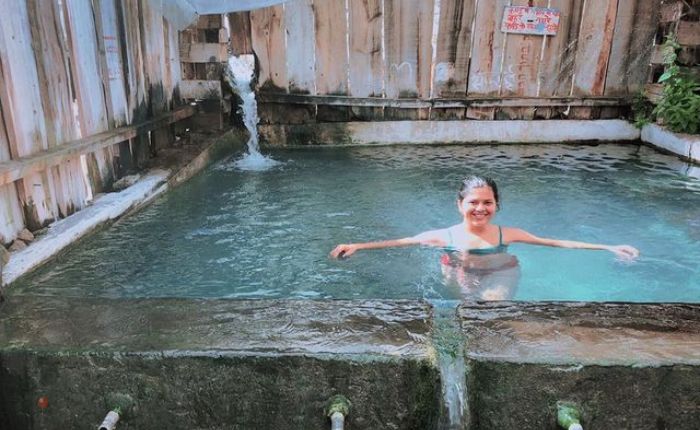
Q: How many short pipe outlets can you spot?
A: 3